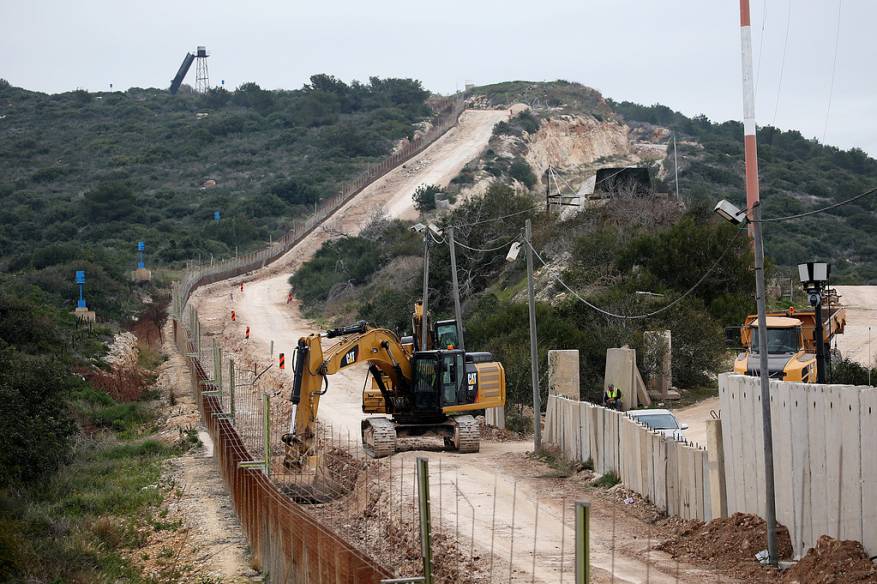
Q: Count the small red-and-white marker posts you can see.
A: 5